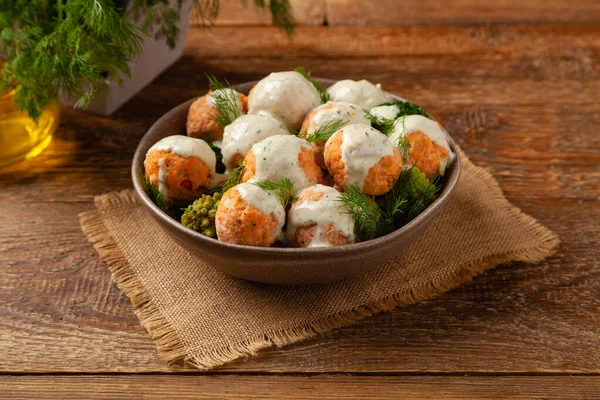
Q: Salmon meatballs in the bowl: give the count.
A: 11